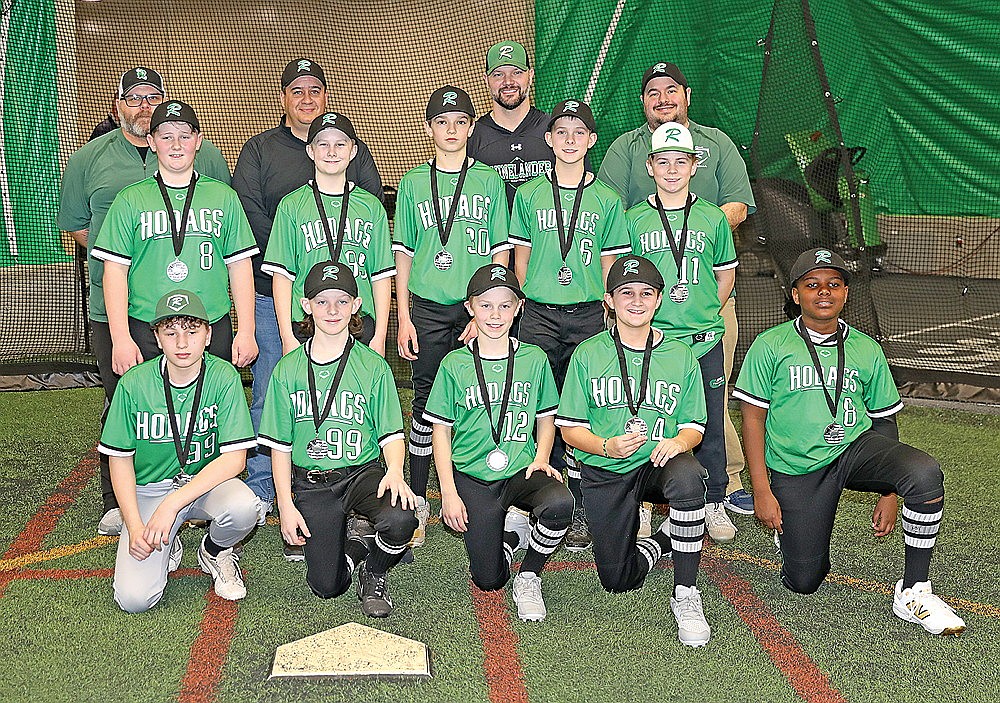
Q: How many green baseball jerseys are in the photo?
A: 10